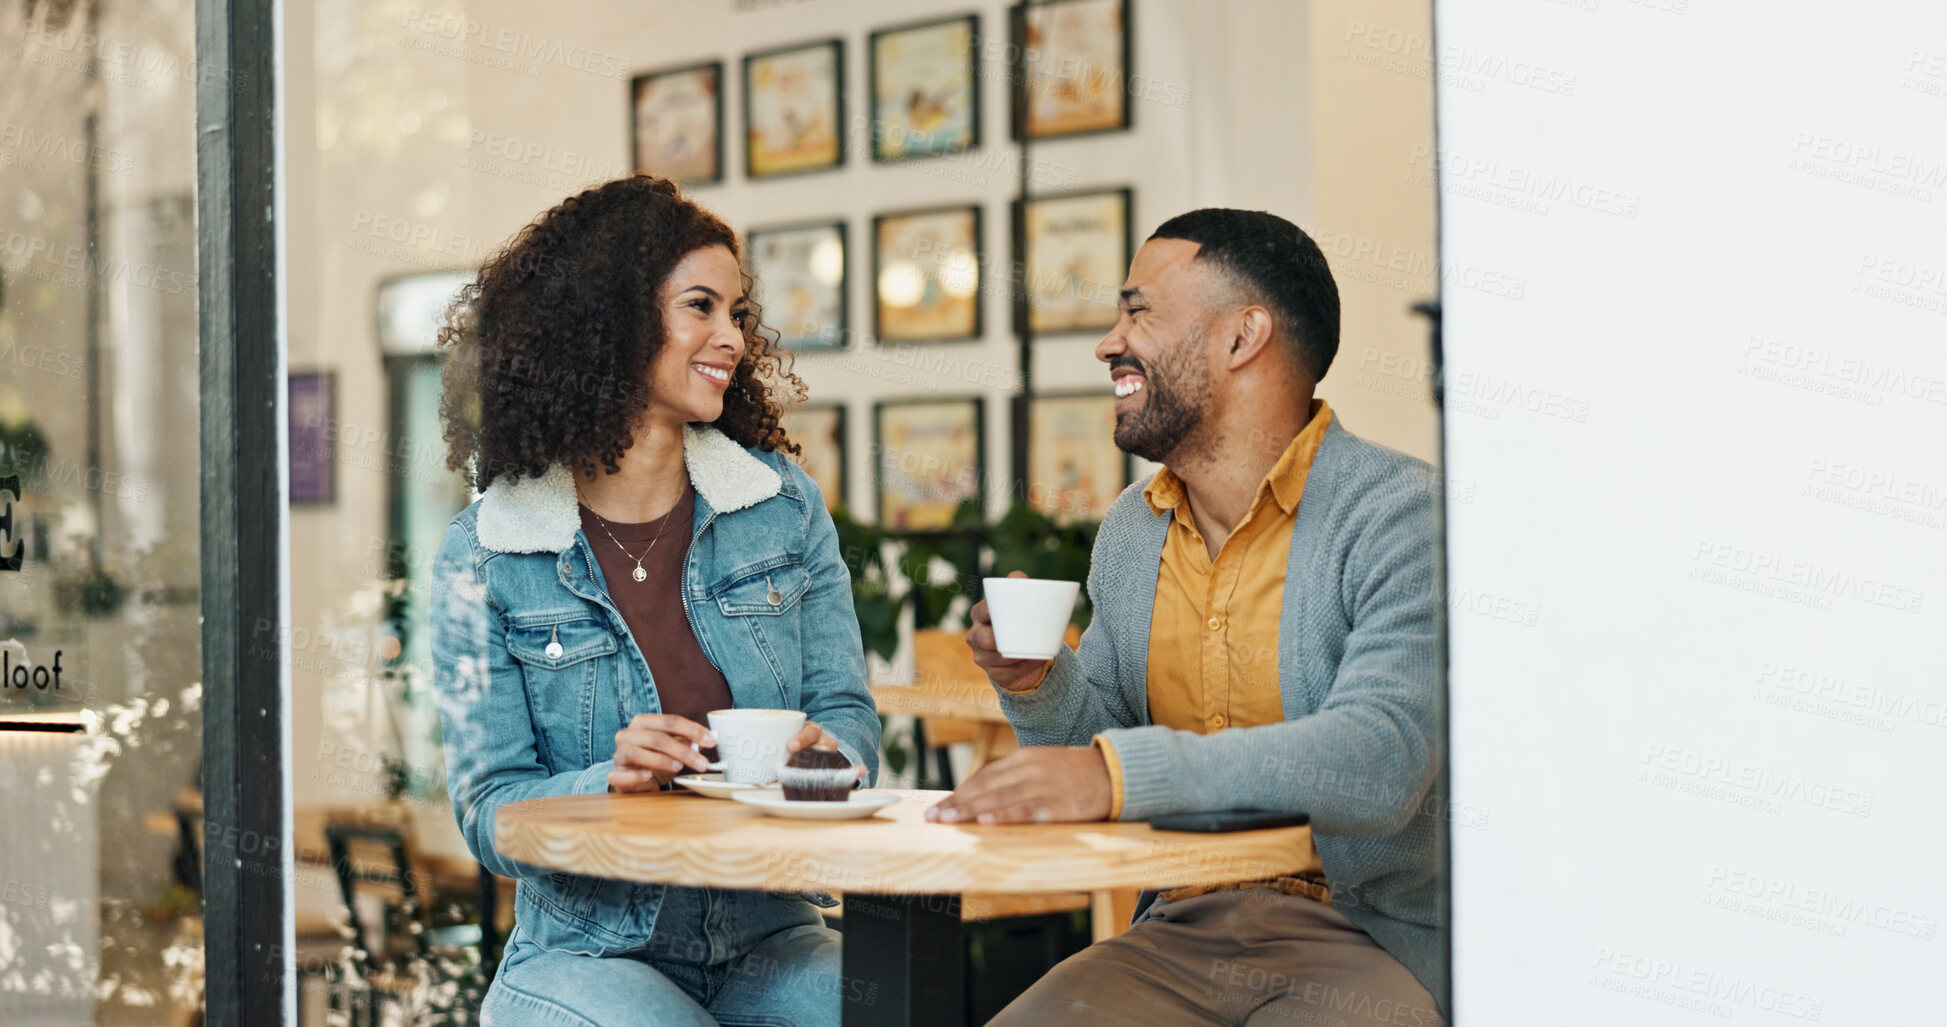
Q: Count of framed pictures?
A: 11